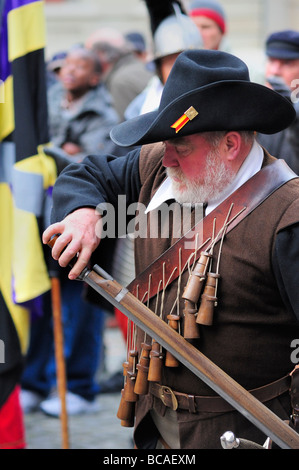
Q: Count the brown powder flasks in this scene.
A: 9